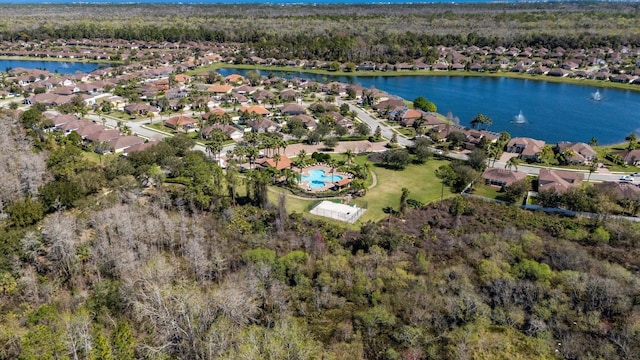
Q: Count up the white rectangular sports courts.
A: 1